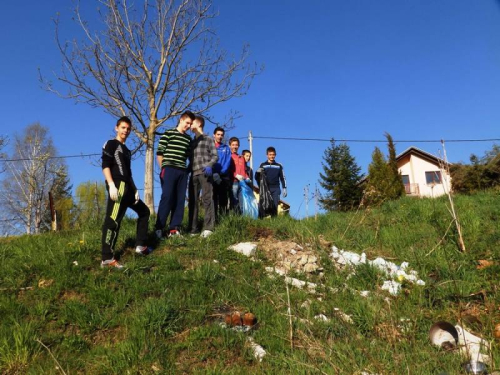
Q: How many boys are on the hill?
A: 7